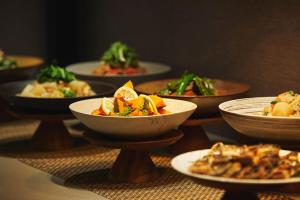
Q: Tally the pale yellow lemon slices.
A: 3